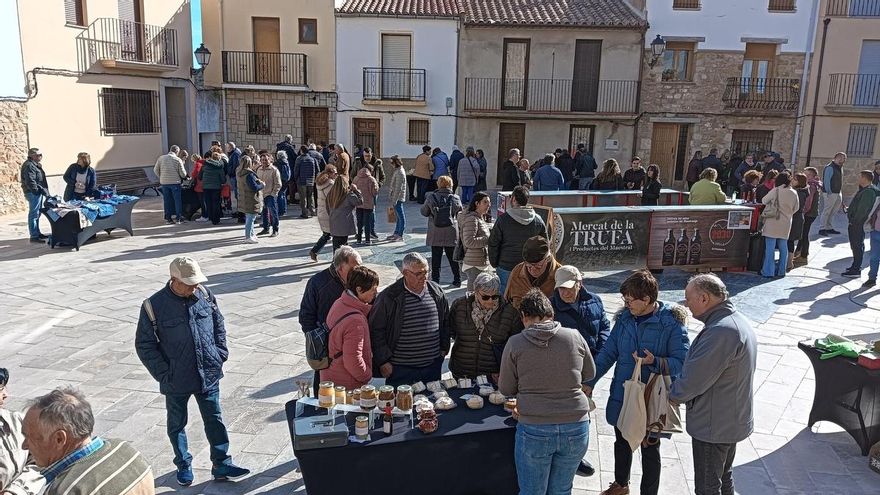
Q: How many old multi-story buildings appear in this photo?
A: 6